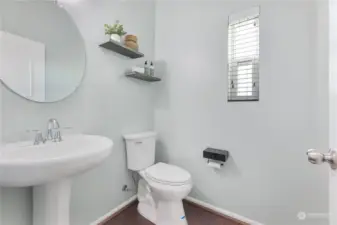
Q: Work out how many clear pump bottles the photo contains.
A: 2